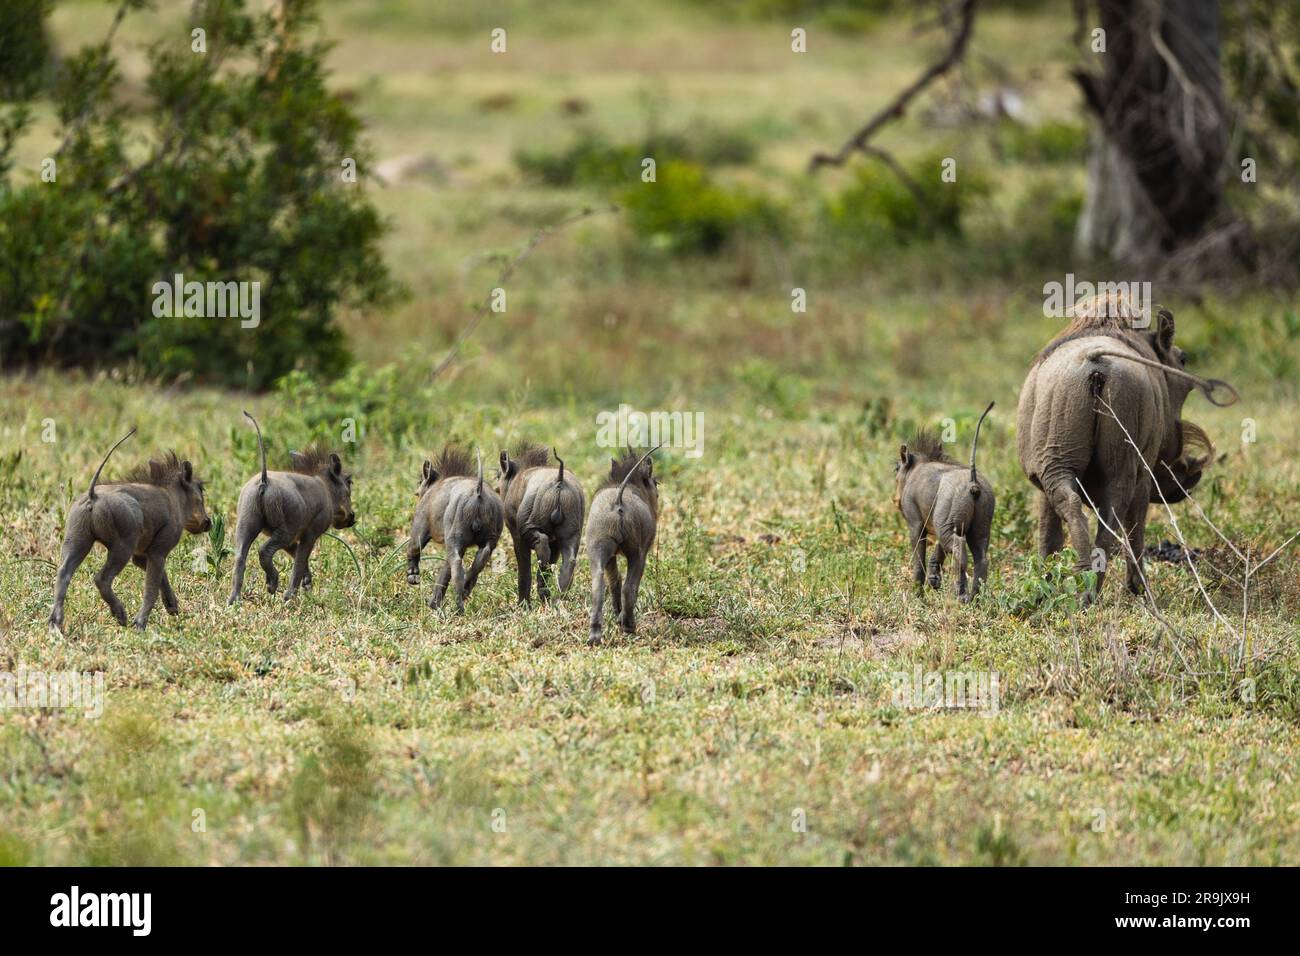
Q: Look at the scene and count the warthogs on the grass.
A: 7